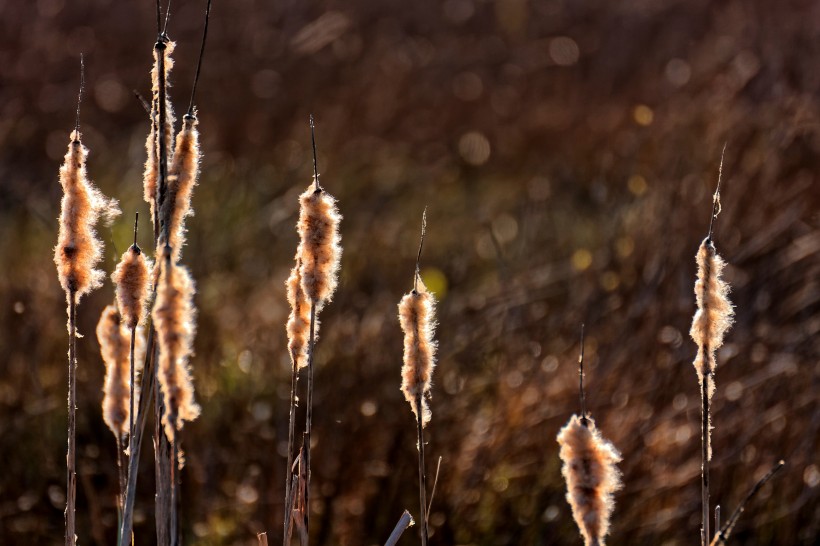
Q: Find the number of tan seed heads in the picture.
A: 11